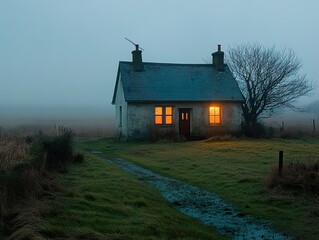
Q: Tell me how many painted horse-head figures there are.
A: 0